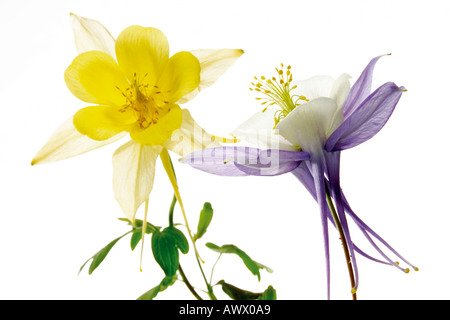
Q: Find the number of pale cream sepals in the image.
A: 5